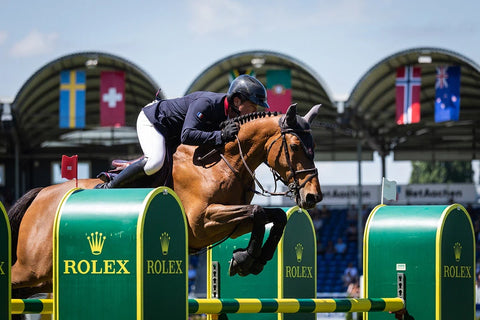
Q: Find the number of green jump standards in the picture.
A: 4